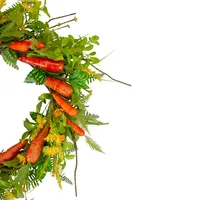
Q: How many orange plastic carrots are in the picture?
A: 7